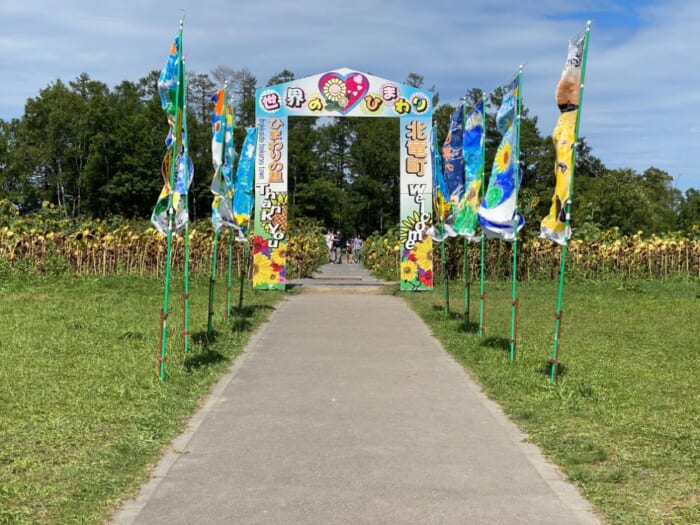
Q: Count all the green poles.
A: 10